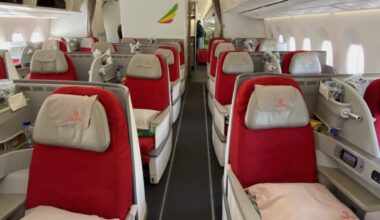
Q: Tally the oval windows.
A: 8